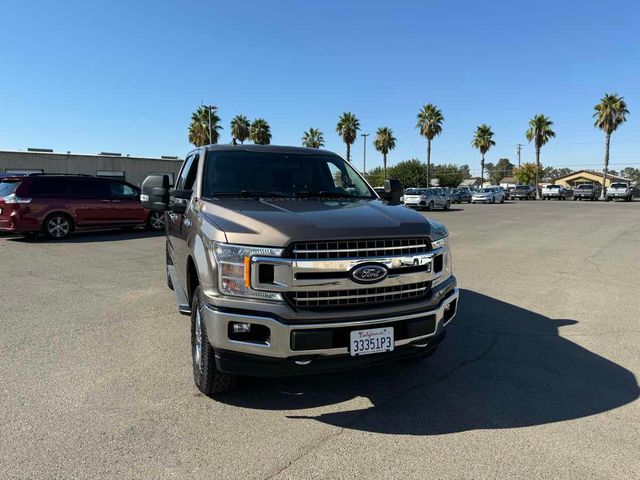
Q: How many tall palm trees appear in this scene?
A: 10